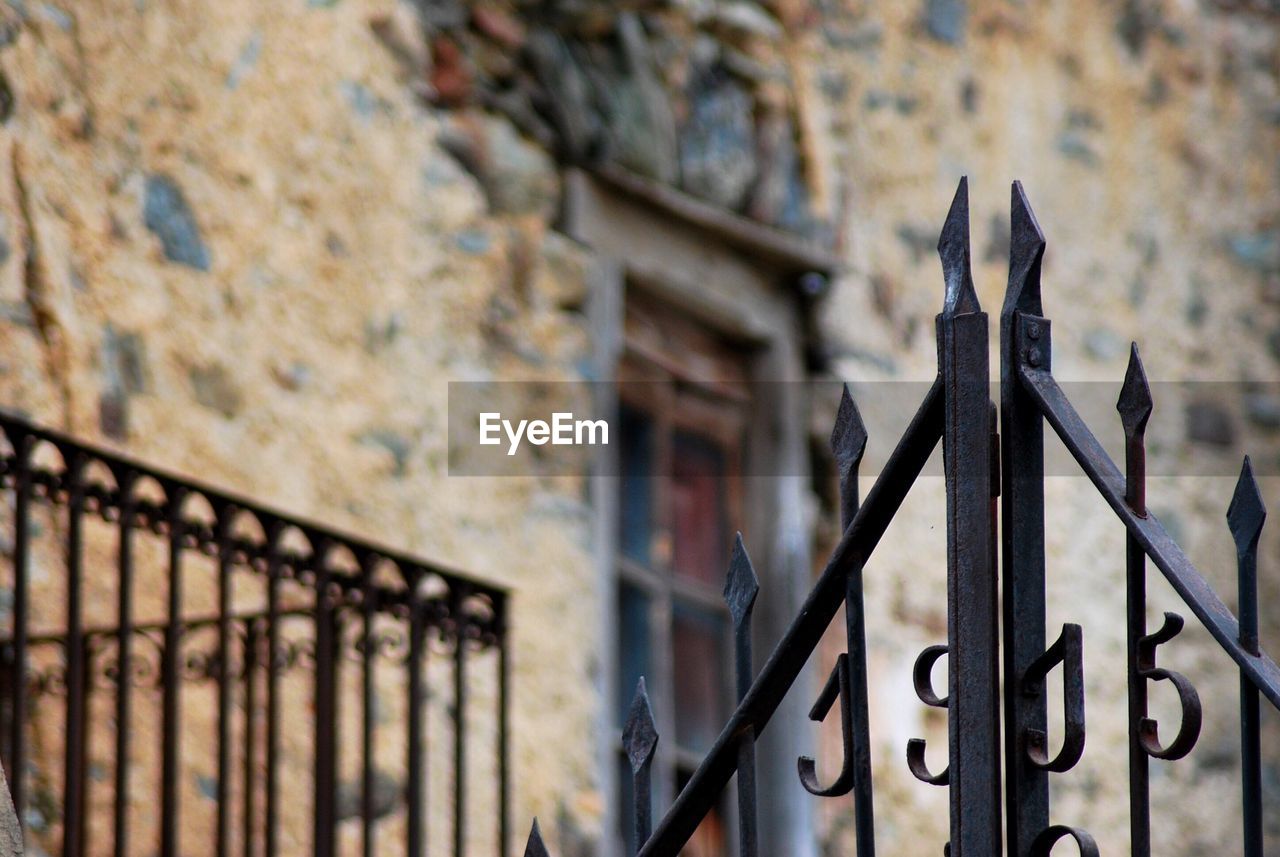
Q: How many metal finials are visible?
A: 8